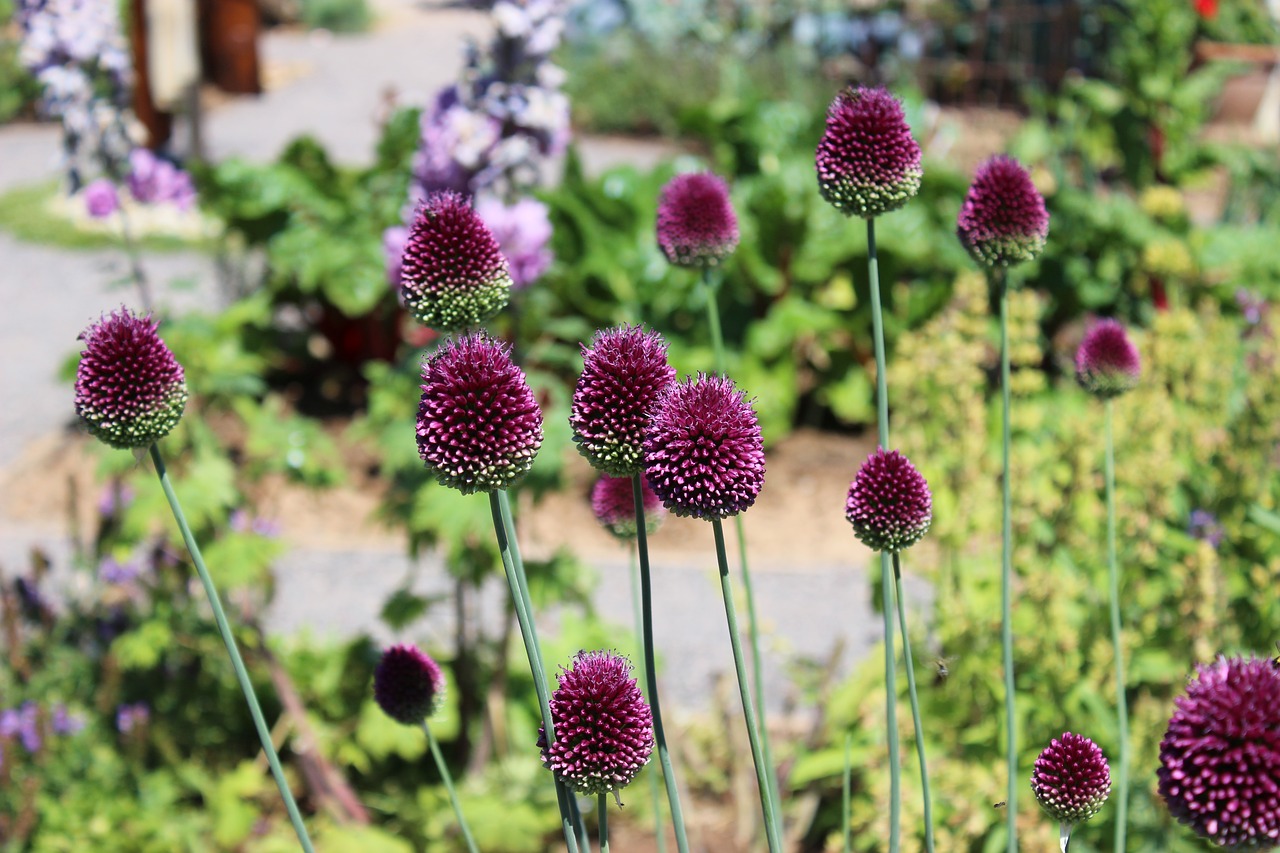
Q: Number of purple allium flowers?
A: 15